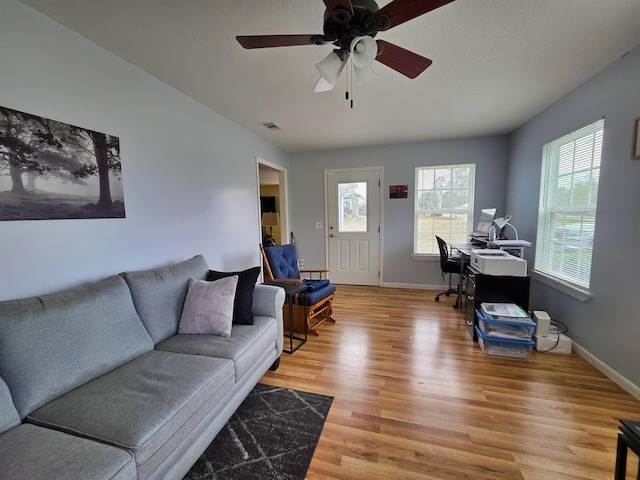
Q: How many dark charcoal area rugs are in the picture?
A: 1